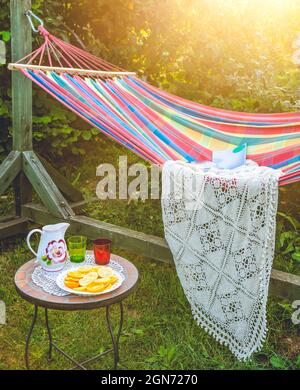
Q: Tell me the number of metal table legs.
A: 4